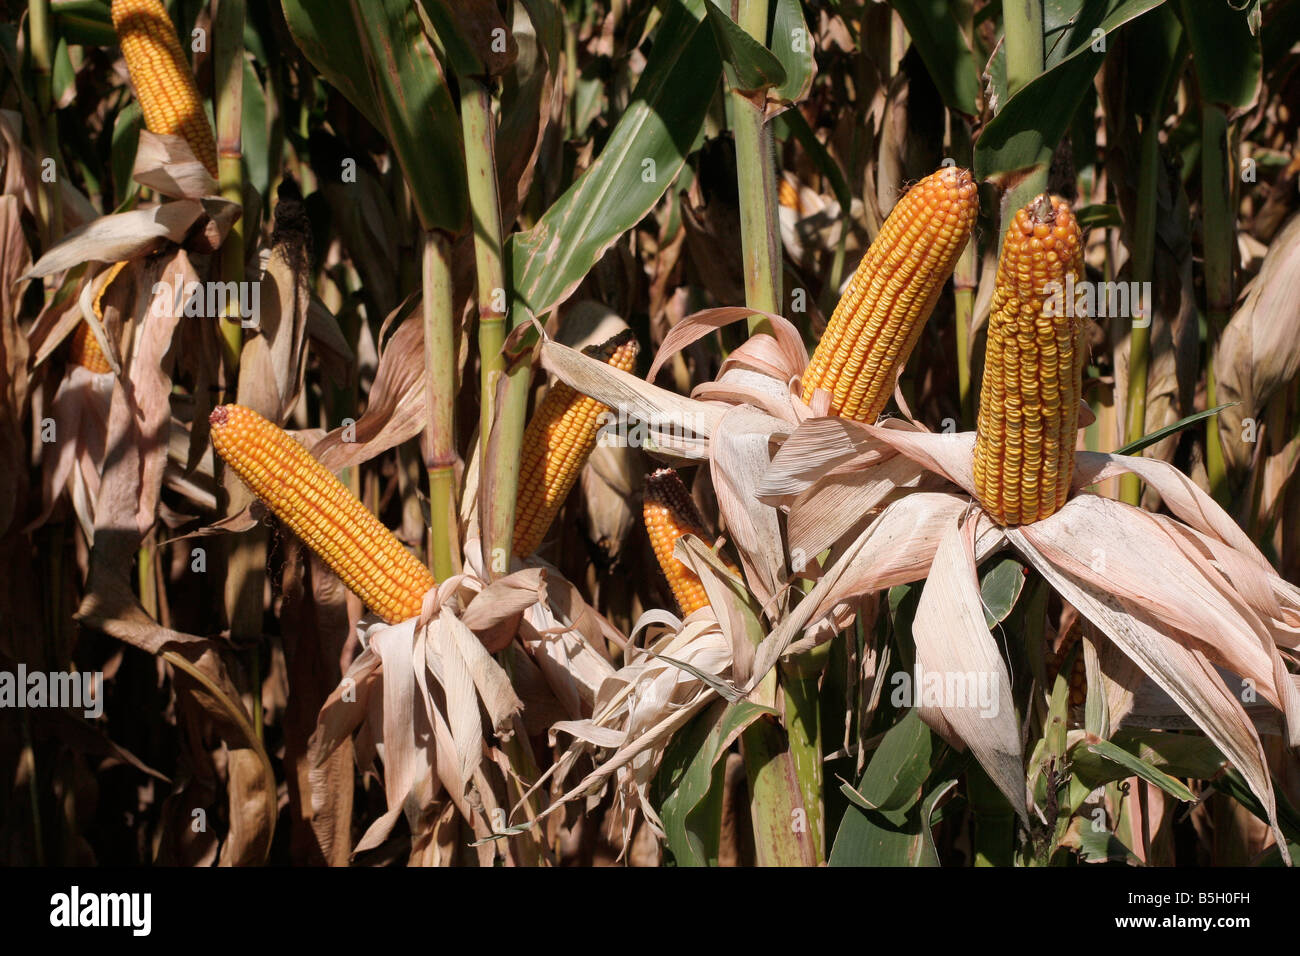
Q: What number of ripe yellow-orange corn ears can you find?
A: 7